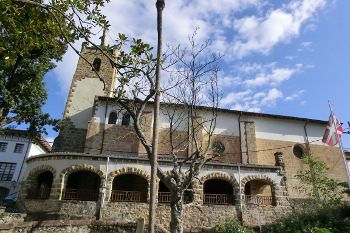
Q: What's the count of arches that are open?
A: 6